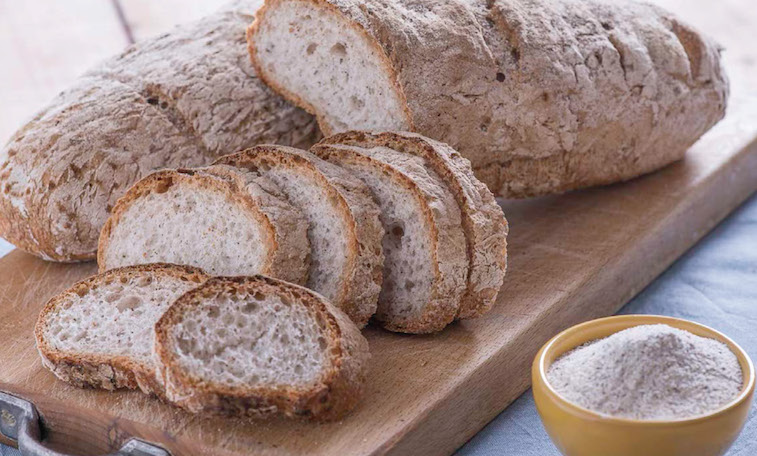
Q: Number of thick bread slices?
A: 6